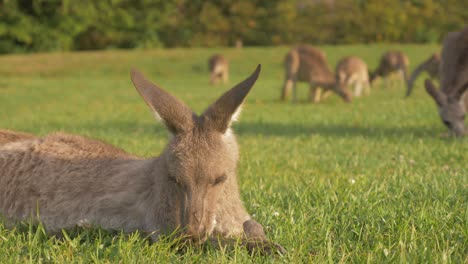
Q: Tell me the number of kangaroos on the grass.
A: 7